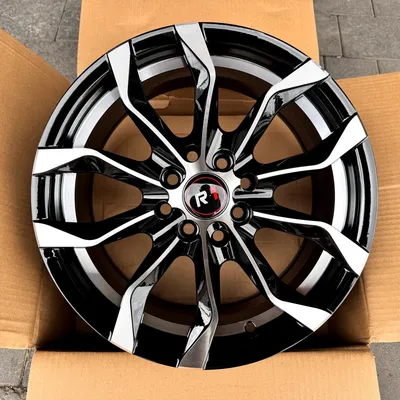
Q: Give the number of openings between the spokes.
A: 10